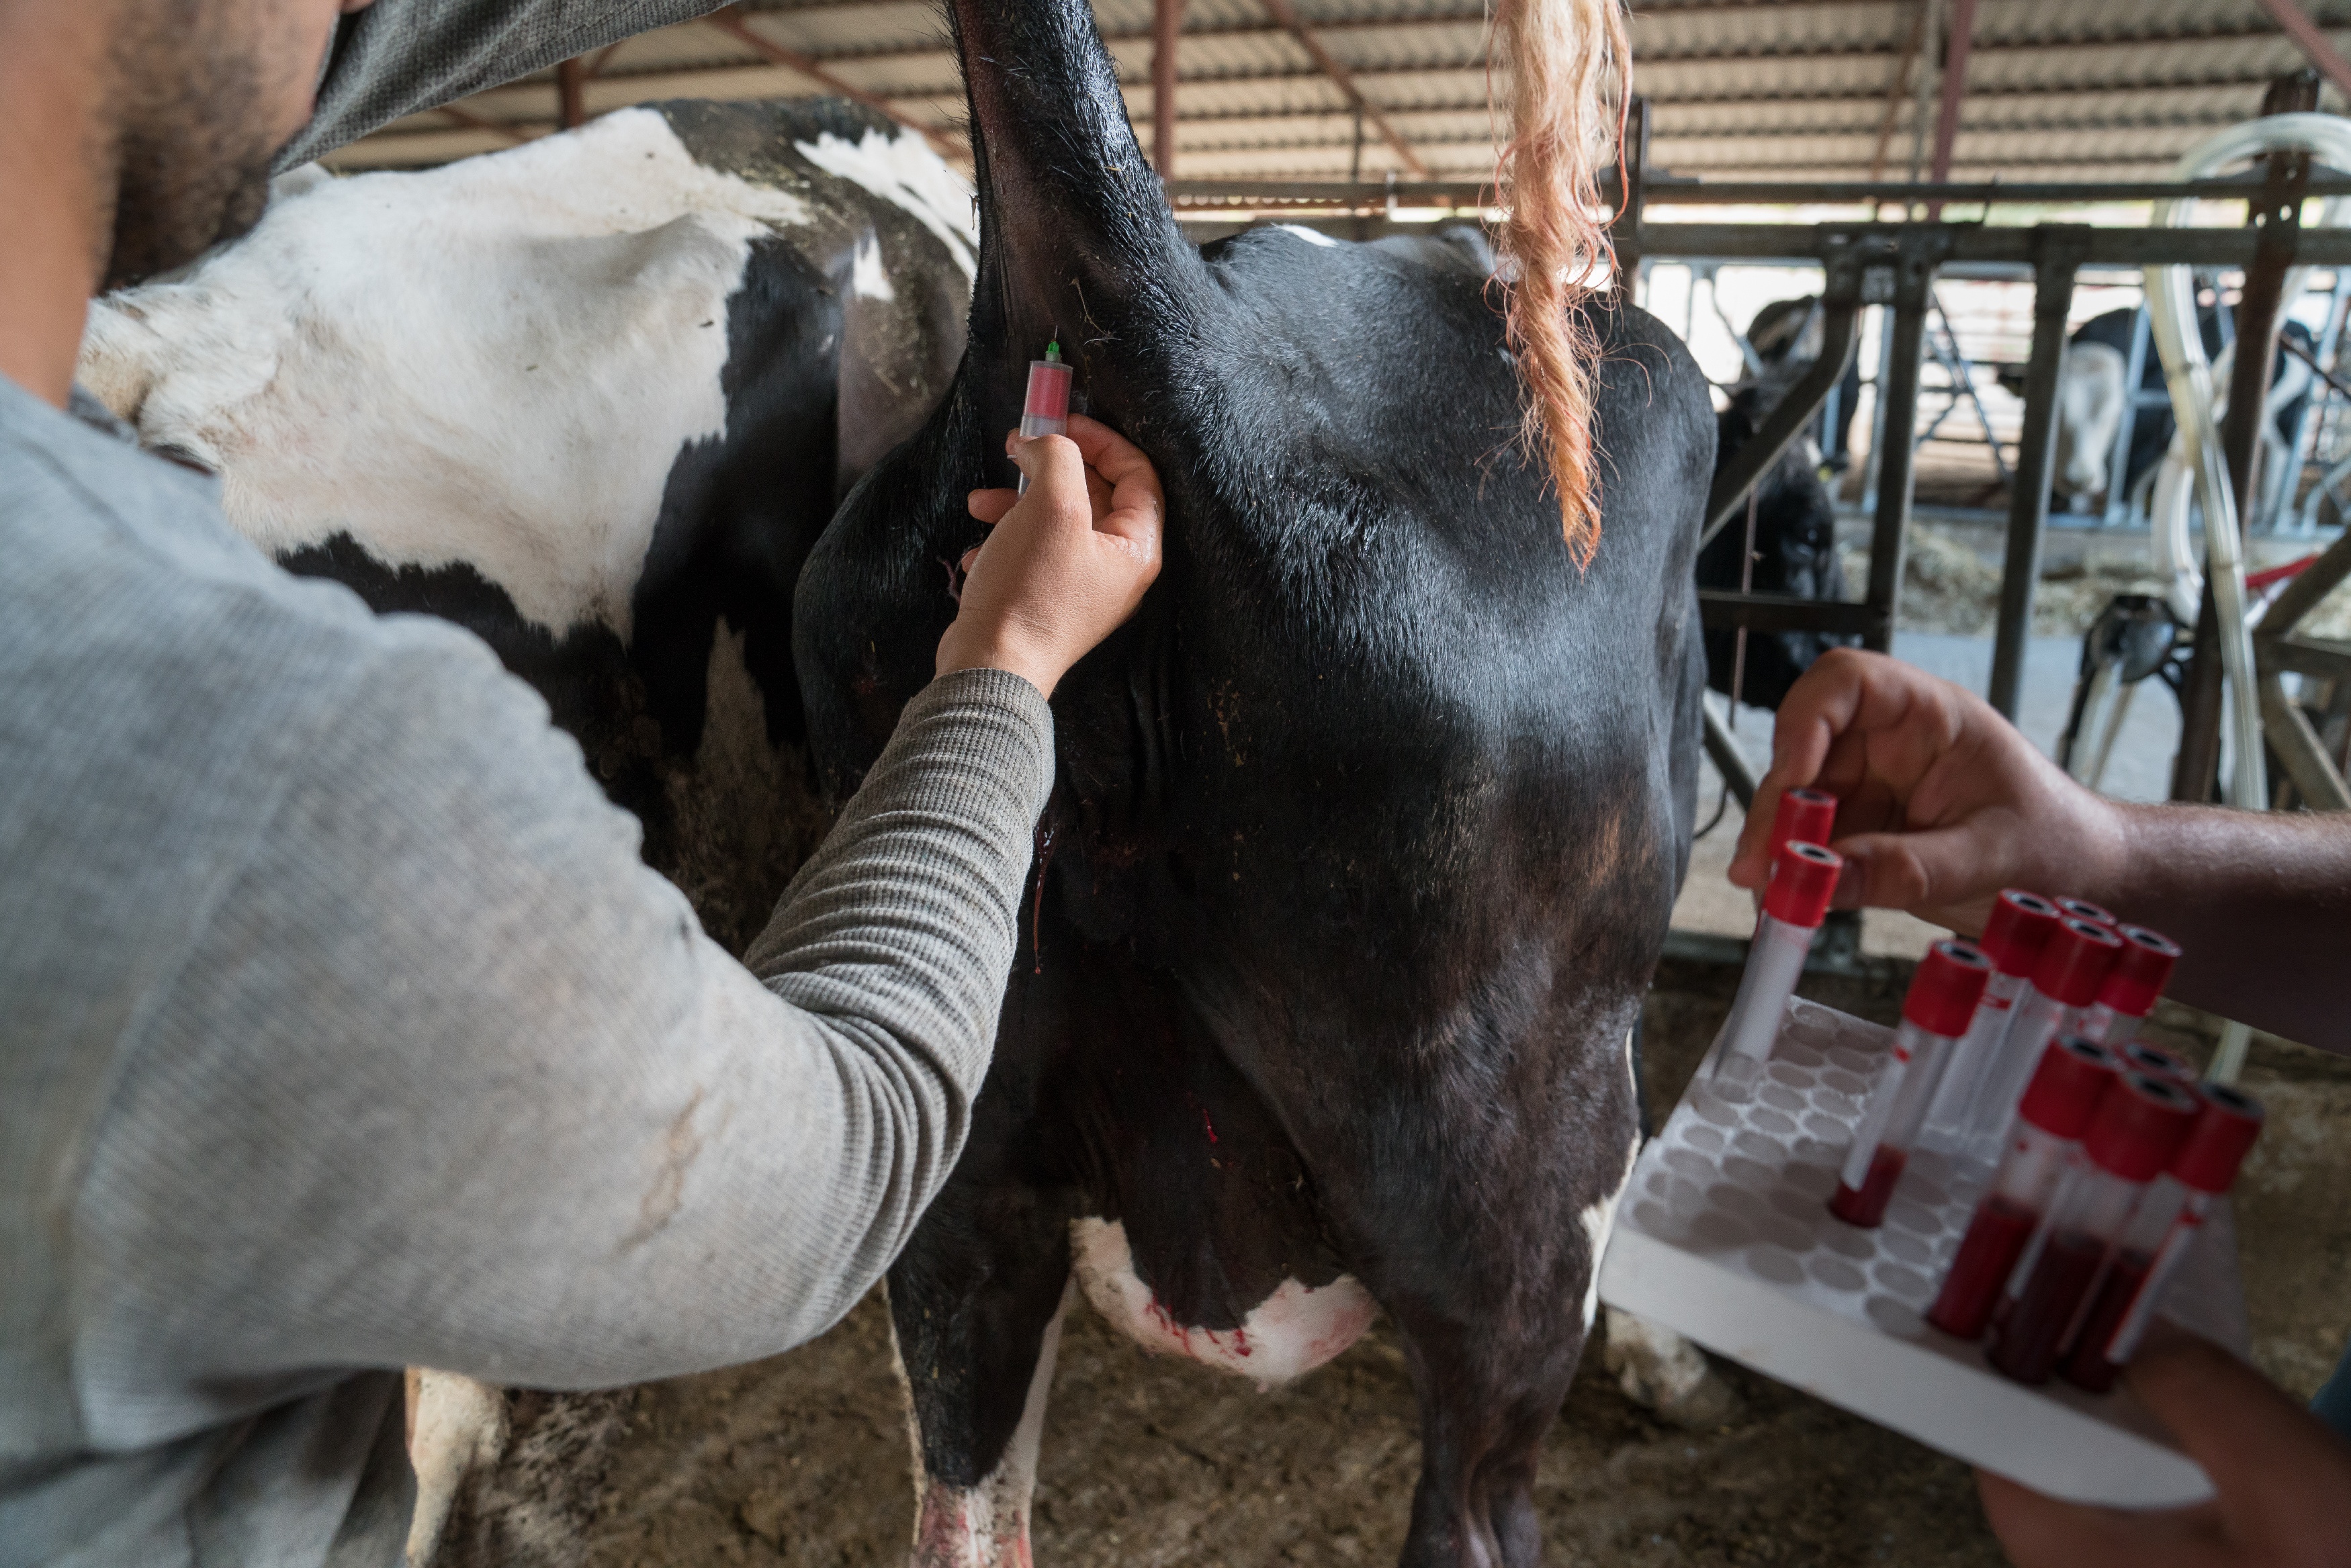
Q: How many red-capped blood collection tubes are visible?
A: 11